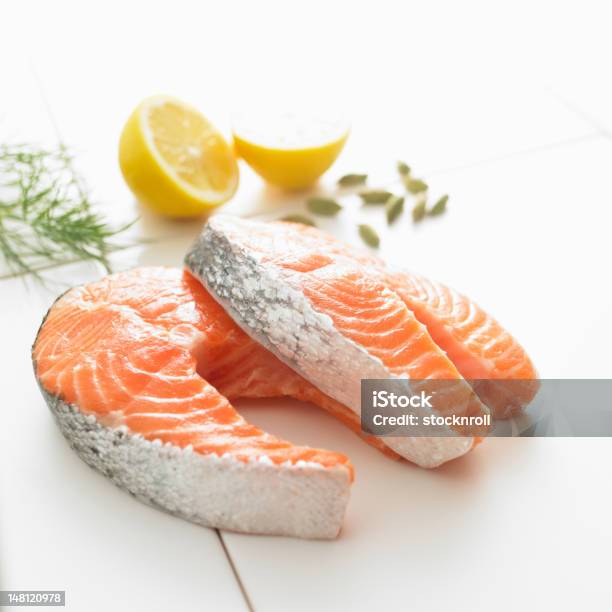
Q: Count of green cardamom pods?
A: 10